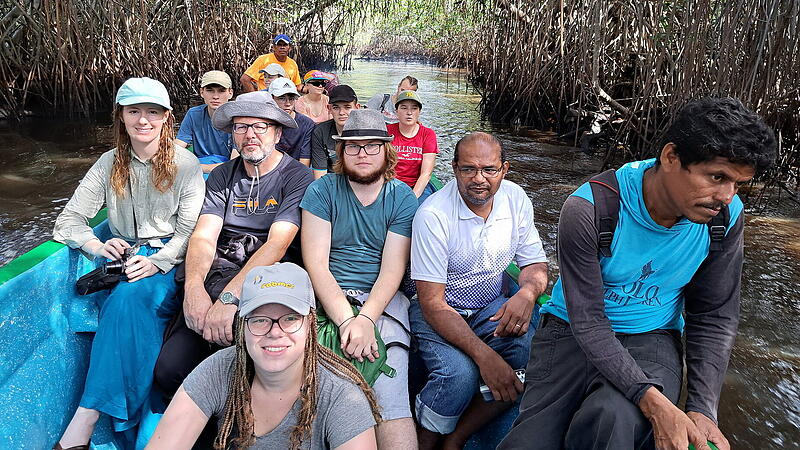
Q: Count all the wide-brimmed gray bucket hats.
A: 1